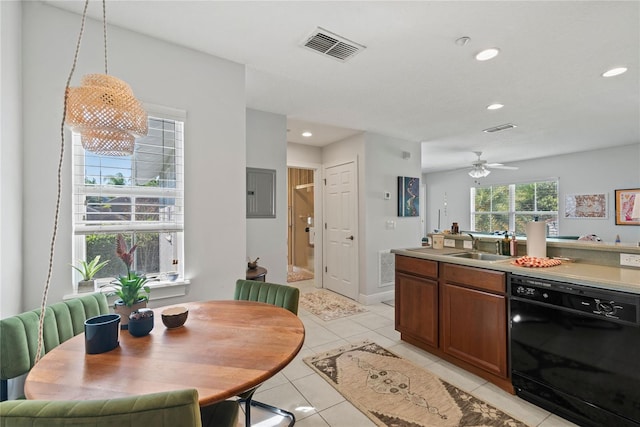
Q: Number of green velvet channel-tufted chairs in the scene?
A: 3